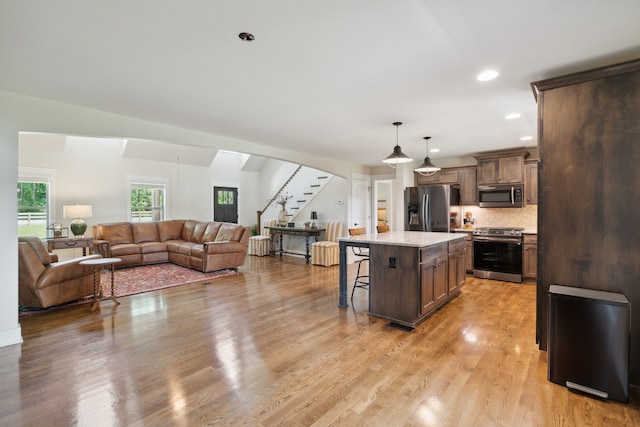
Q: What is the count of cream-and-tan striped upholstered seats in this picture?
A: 2